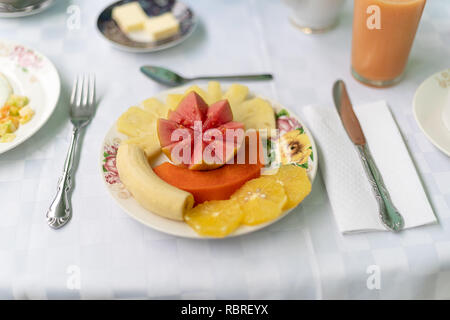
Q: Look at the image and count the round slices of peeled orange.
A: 3